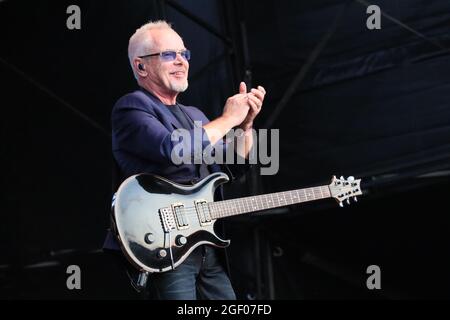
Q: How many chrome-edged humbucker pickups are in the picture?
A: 2